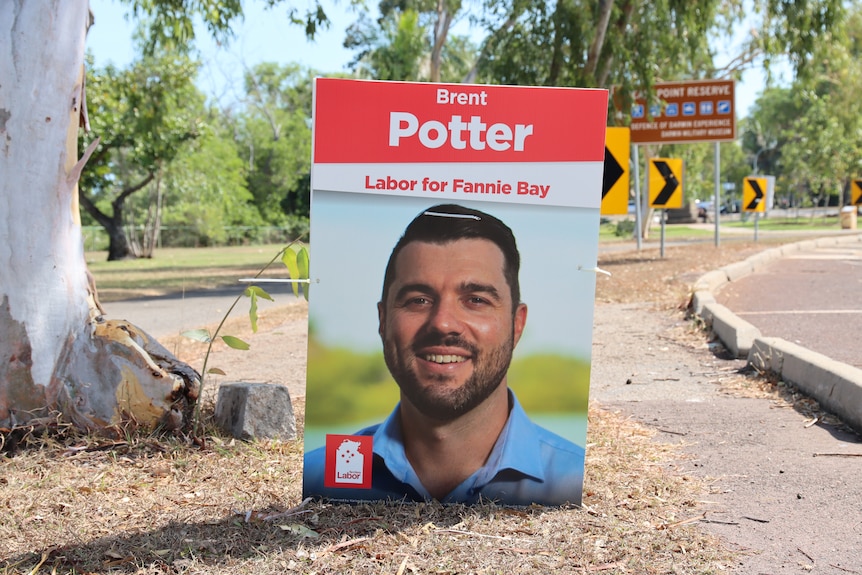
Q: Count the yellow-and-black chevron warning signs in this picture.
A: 4